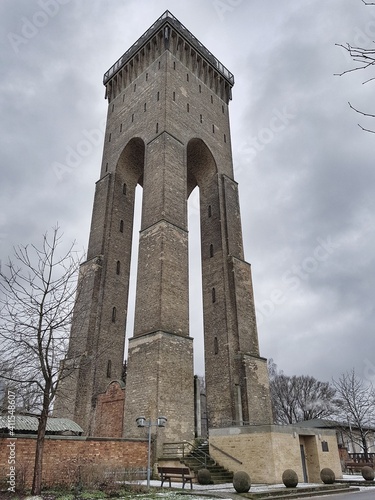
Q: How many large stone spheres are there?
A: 5